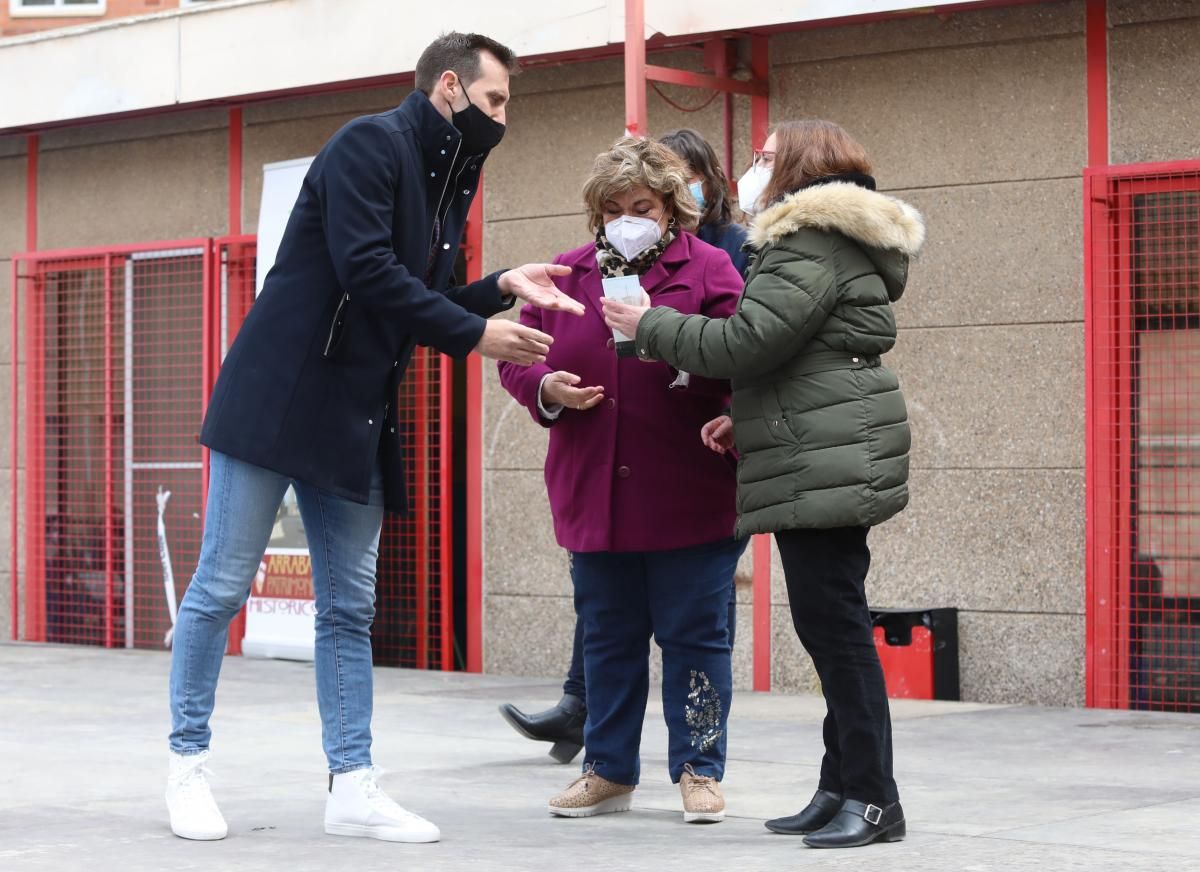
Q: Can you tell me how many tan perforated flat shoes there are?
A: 2